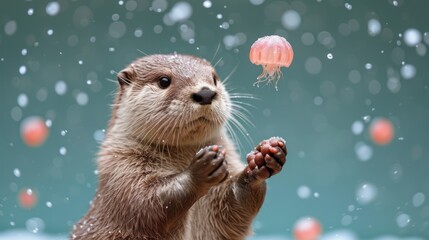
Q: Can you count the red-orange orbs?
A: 4